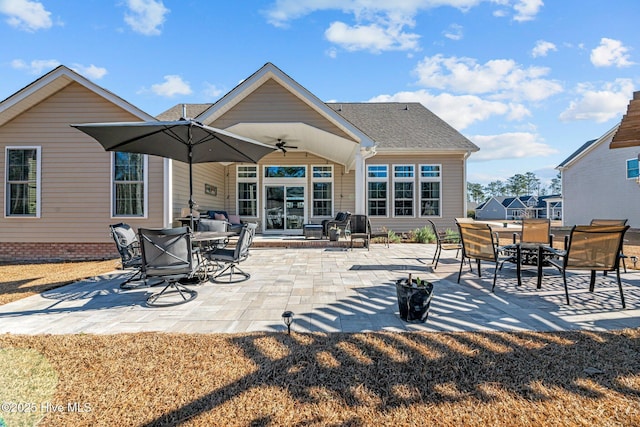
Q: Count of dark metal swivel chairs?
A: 4